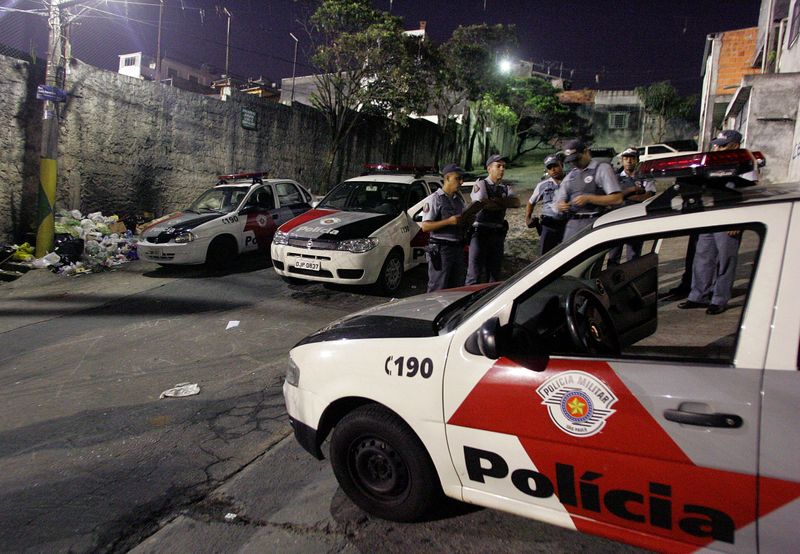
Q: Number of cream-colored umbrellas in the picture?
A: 0